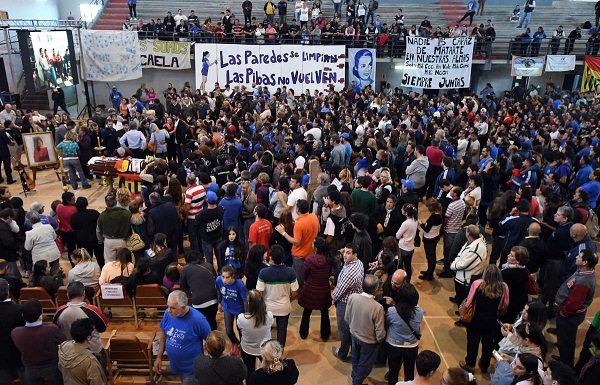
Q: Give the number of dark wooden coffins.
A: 1